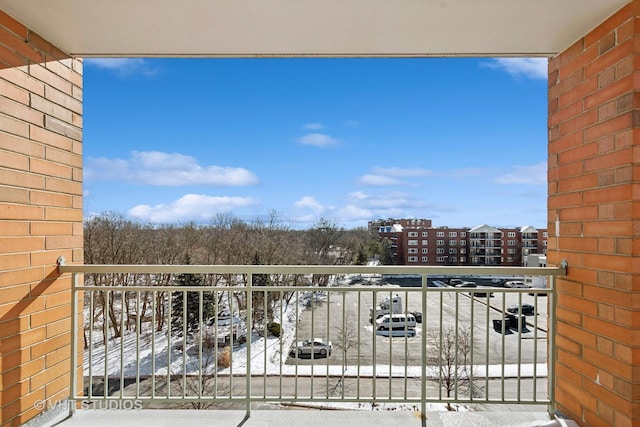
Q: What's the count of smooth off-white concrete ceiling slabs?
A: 1